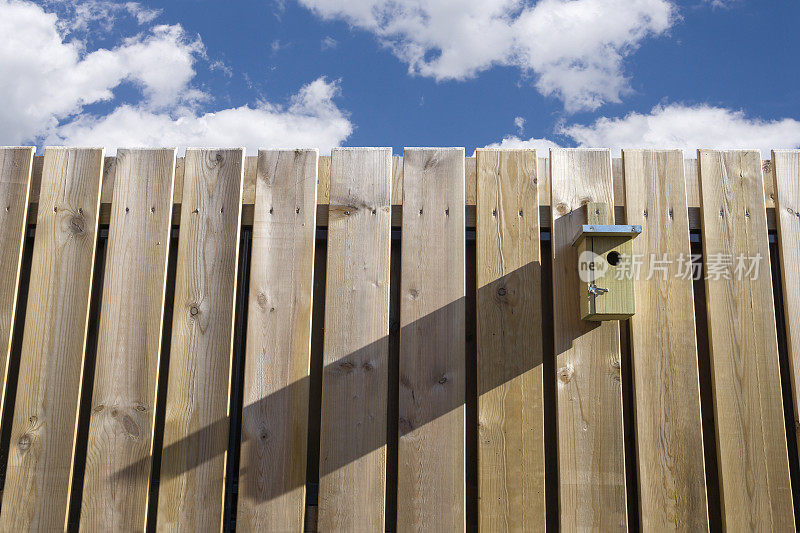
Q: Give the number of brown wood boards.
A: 12